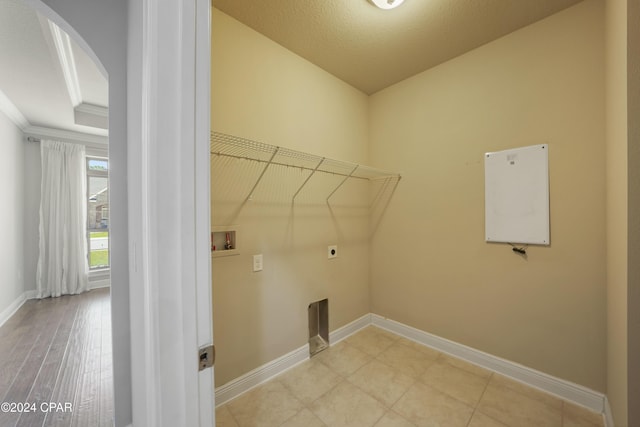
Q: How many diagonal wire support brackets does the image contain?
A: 3